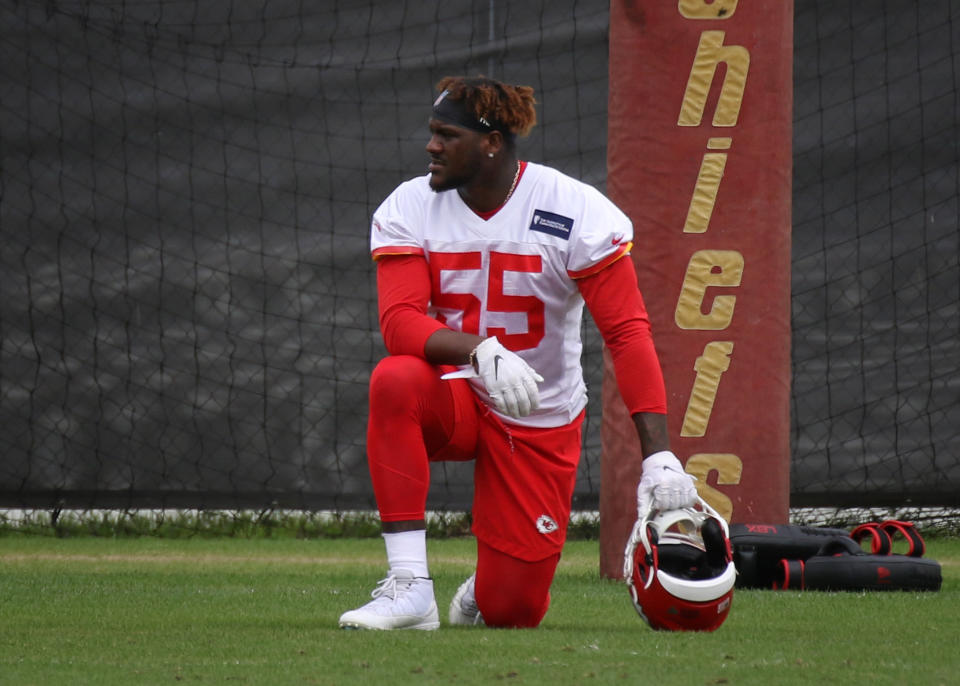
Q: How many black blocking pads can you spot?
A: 2